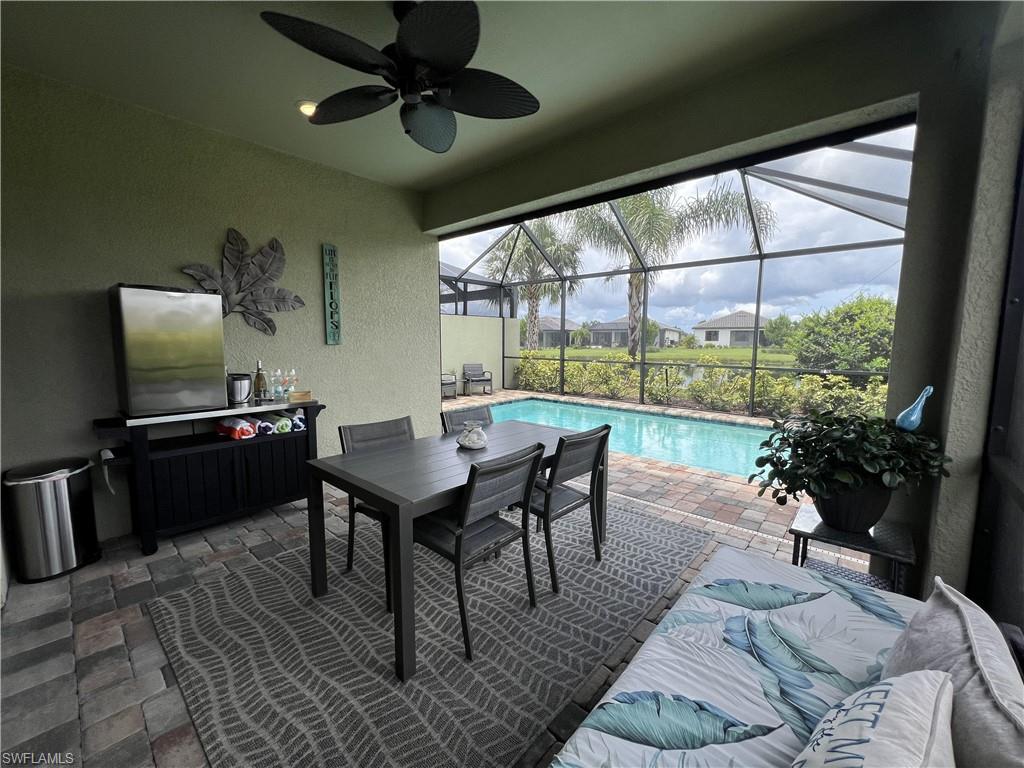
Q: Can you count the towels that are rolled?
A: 4